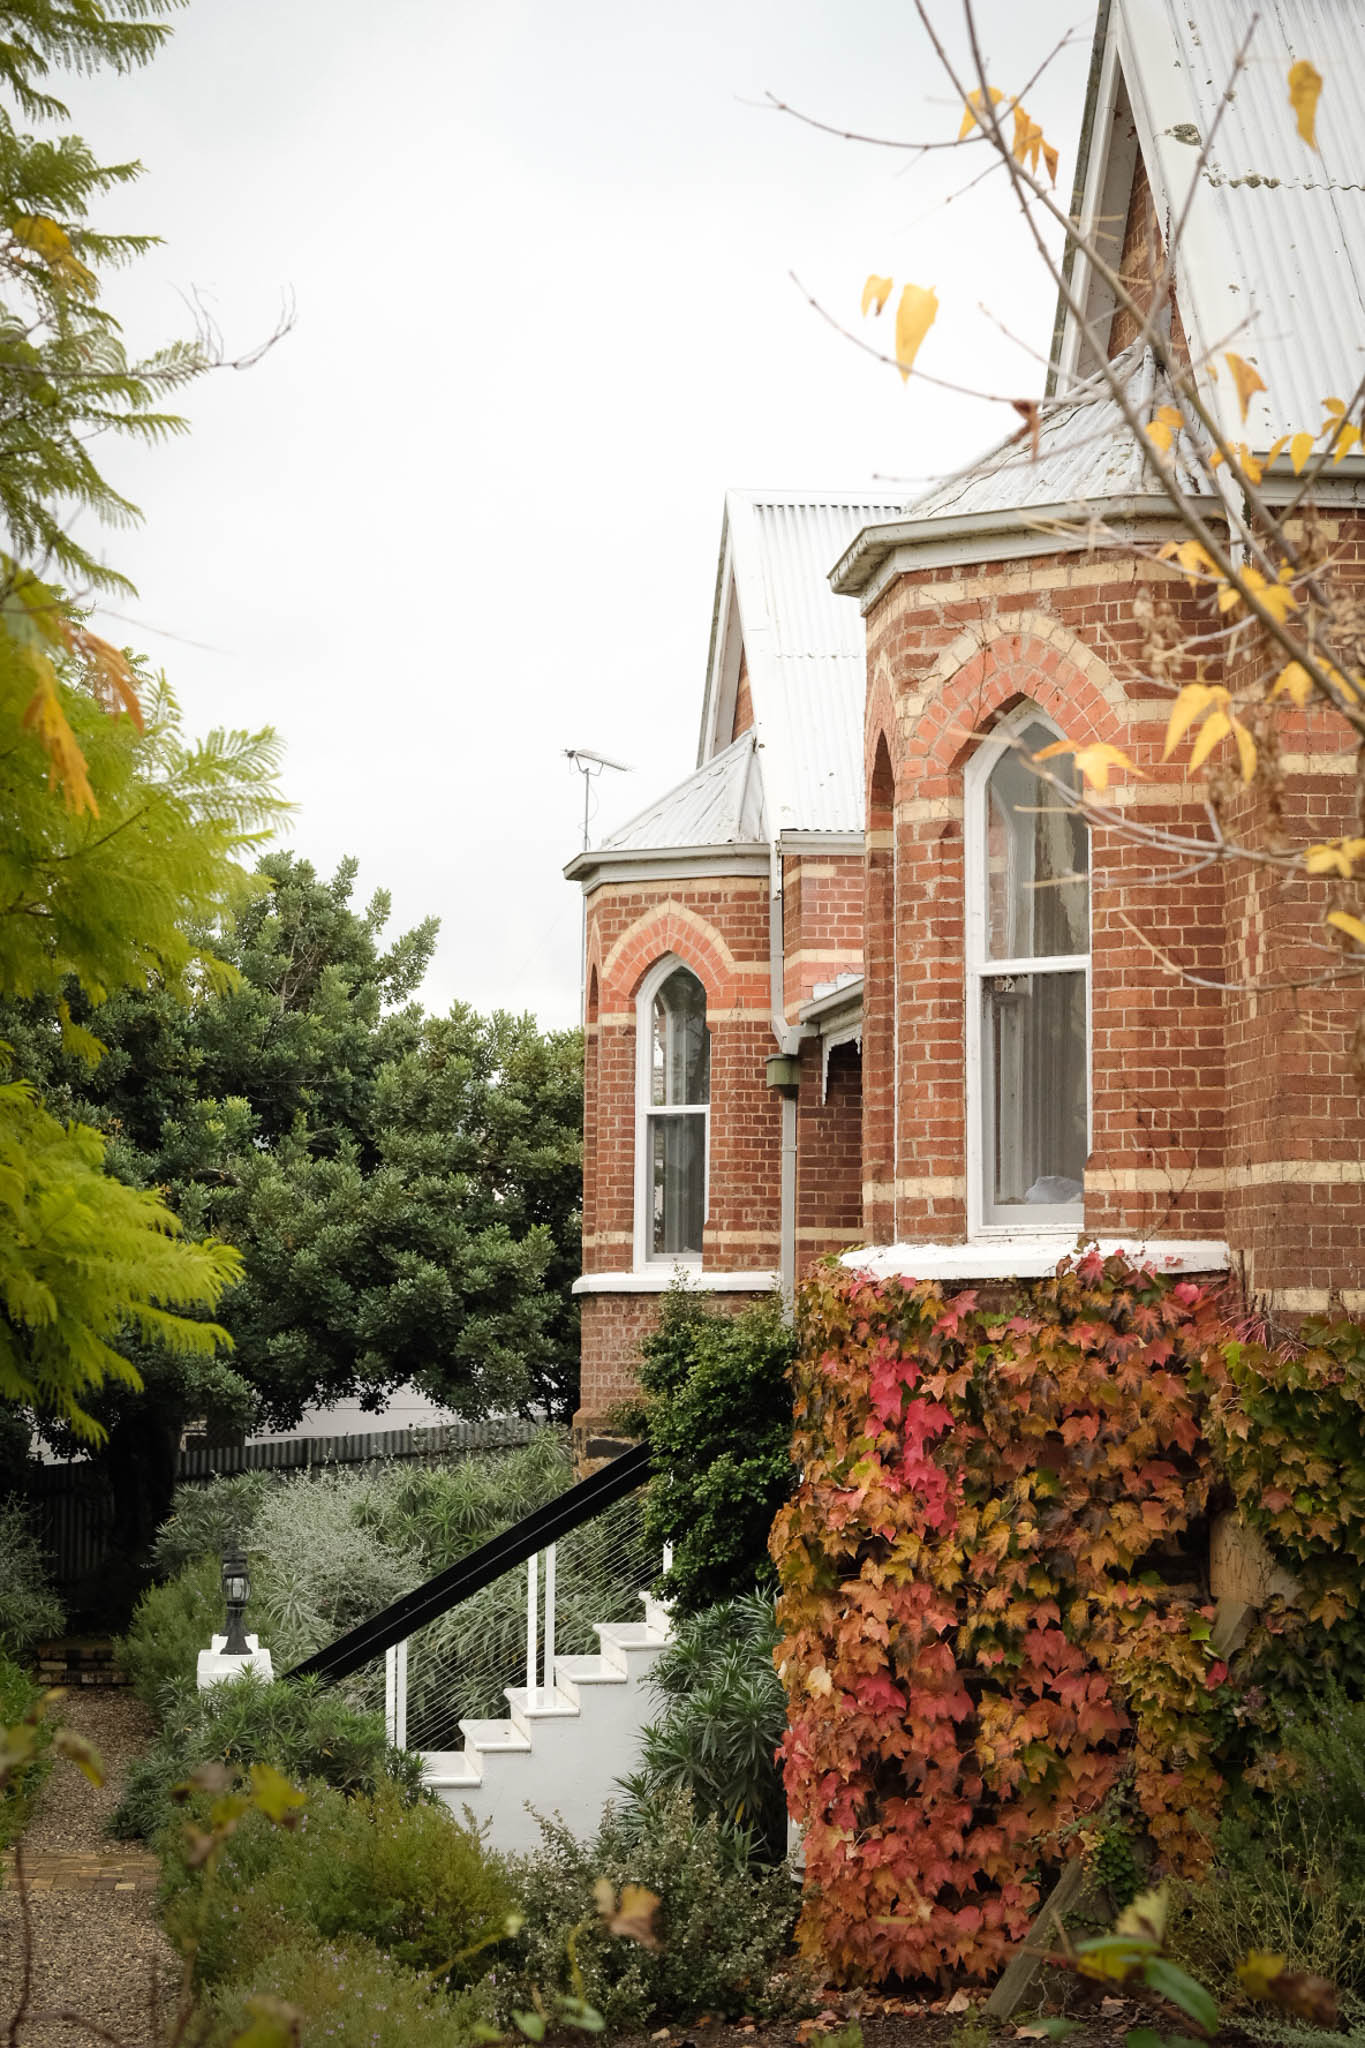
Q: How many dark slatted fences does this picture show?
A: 1